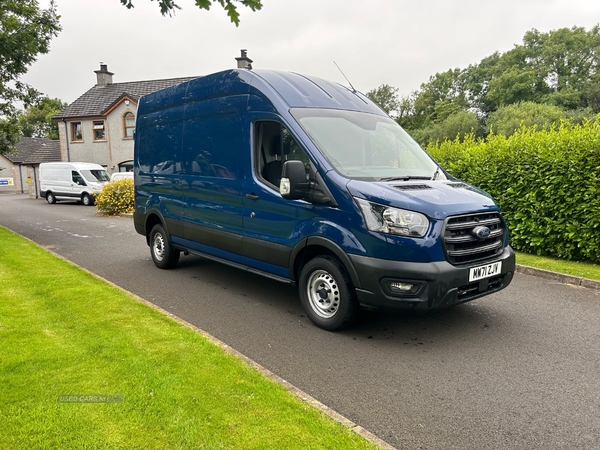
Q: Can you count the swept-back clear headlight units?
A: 1